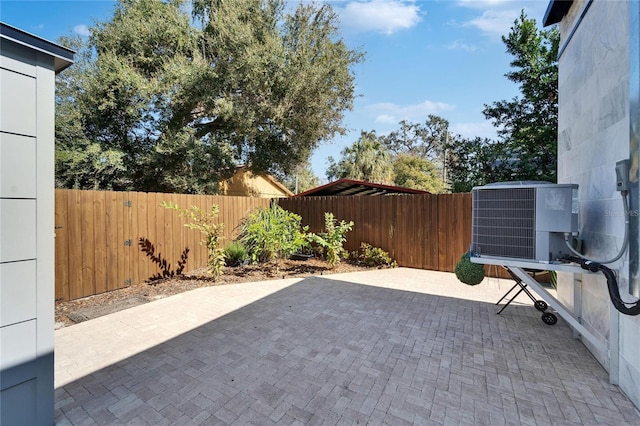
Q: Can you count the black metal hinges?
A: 3